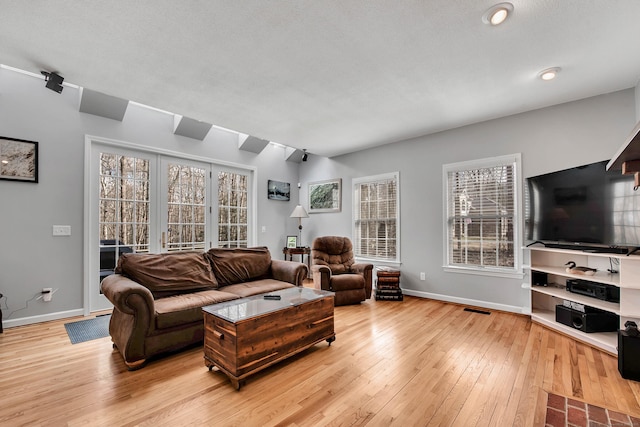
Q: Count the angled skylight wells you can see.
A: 4